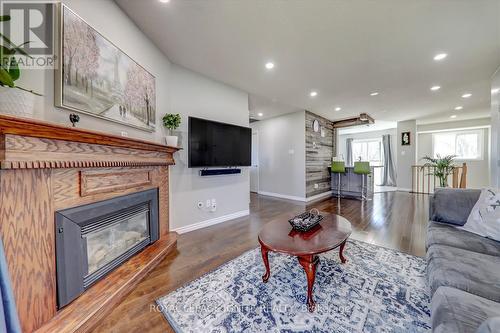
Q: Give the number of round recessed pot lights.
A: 11